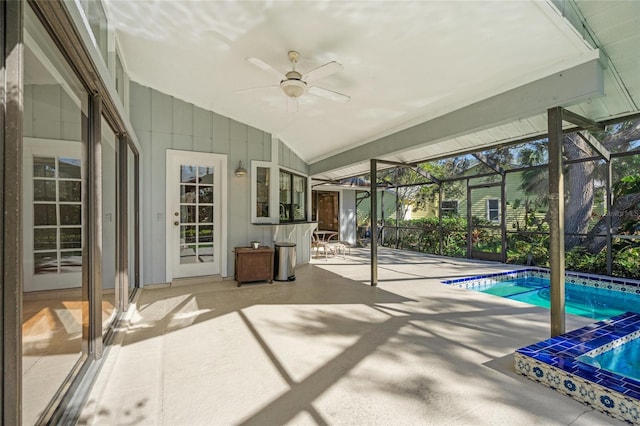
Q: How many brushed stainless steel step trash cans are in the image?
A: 1